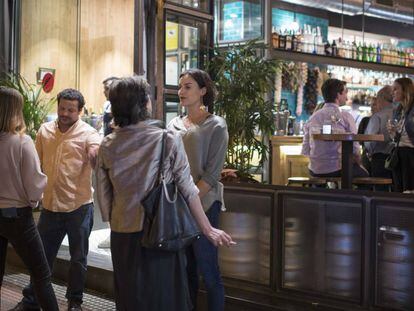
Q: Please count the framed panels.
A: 3